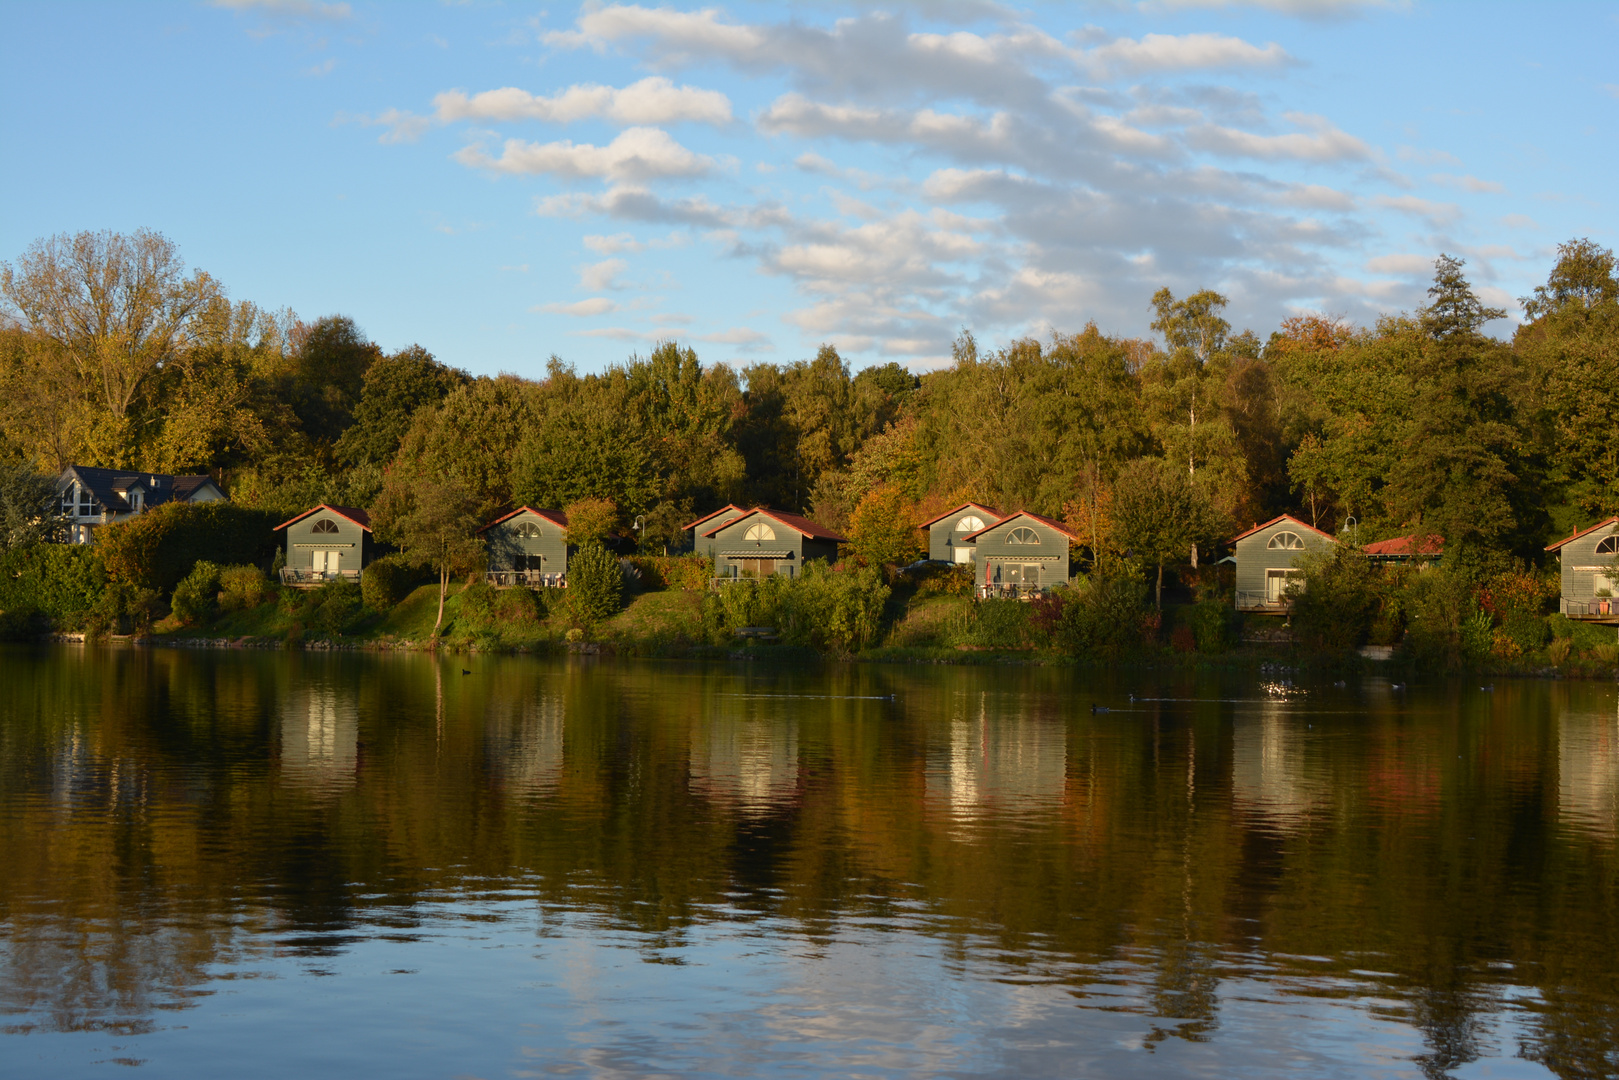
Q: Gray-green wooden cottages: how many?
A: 8